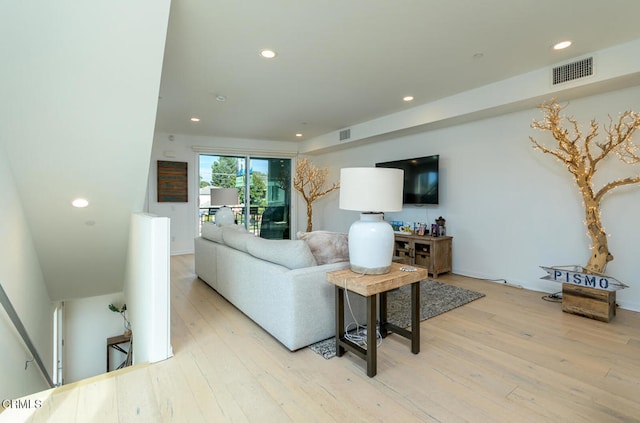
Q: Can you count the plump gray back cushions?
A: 3